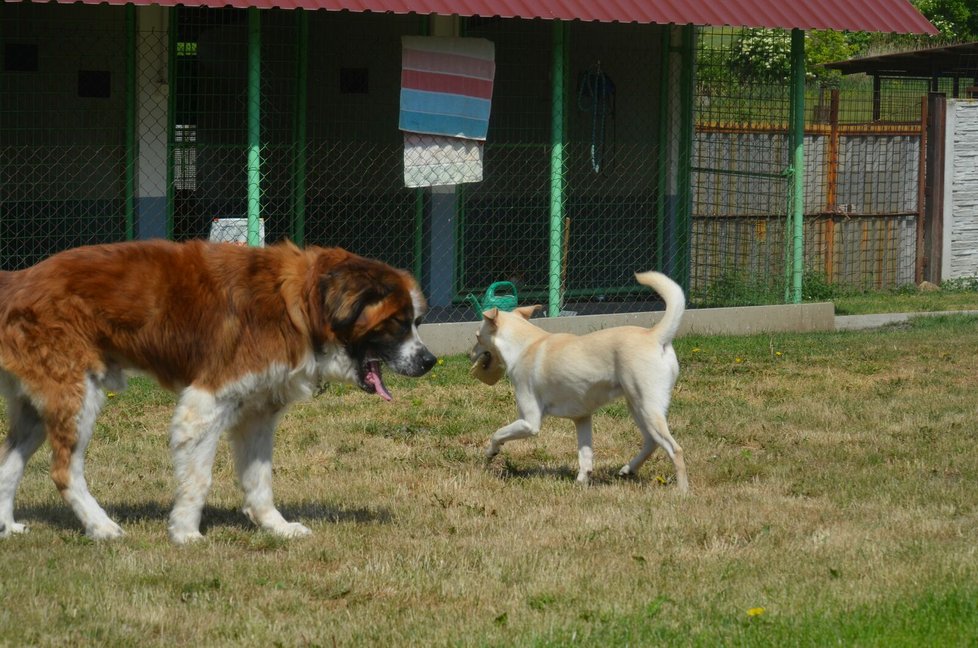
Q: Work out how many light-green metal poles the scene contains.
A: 3